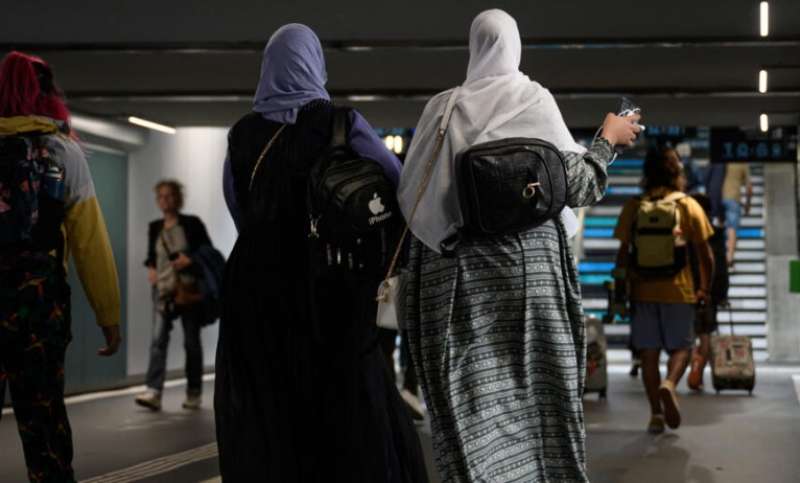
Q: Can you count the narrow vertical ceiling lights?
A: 3